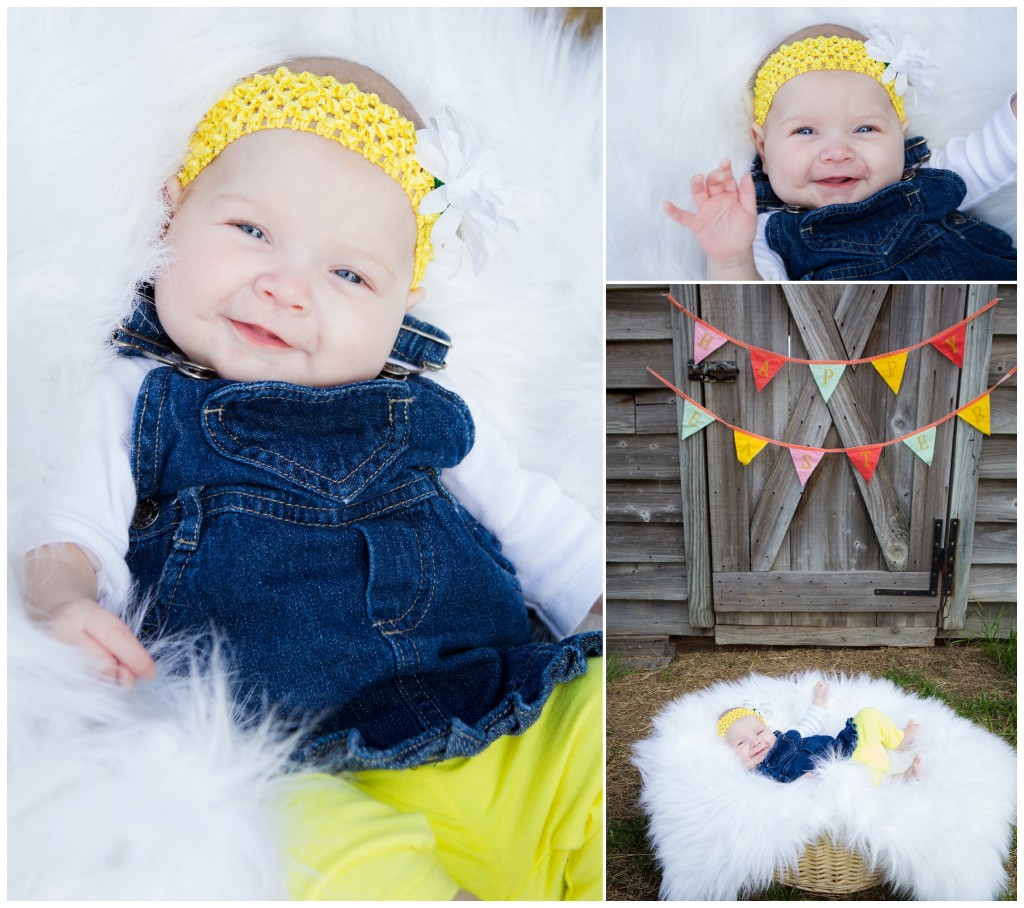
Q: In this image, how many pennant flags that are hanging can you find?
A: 11